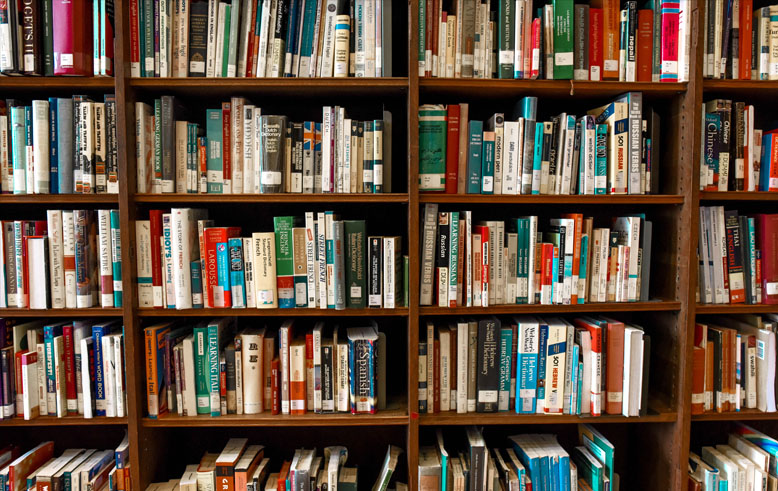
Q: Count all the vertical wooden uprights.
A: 3